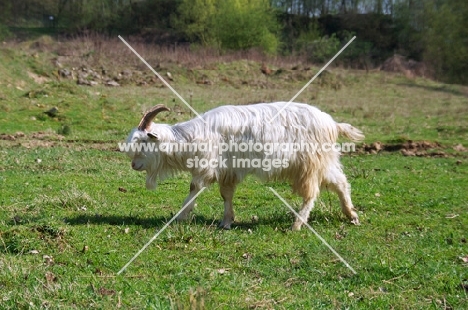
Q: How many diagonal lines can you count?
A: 4